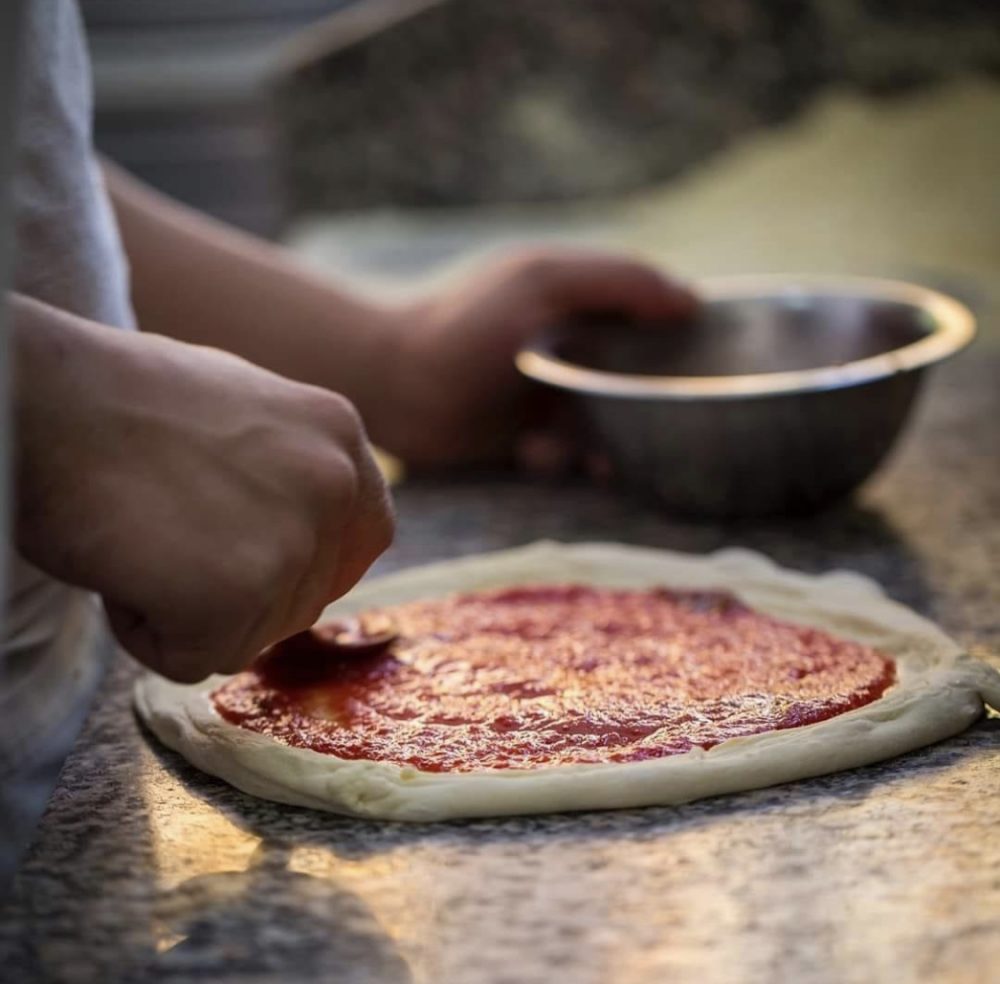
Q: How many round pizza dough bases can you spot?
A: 1